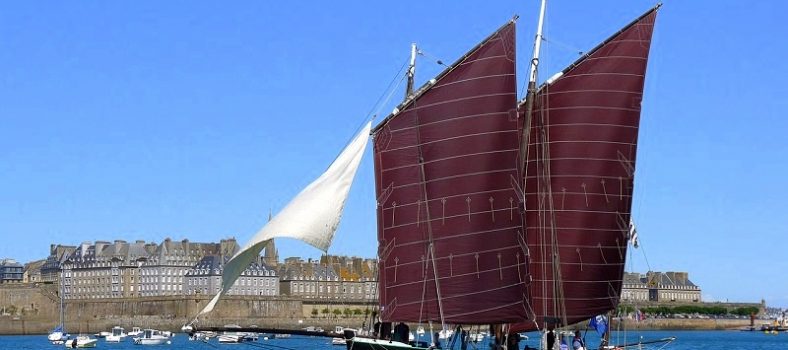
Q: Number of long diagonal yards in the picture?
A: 2